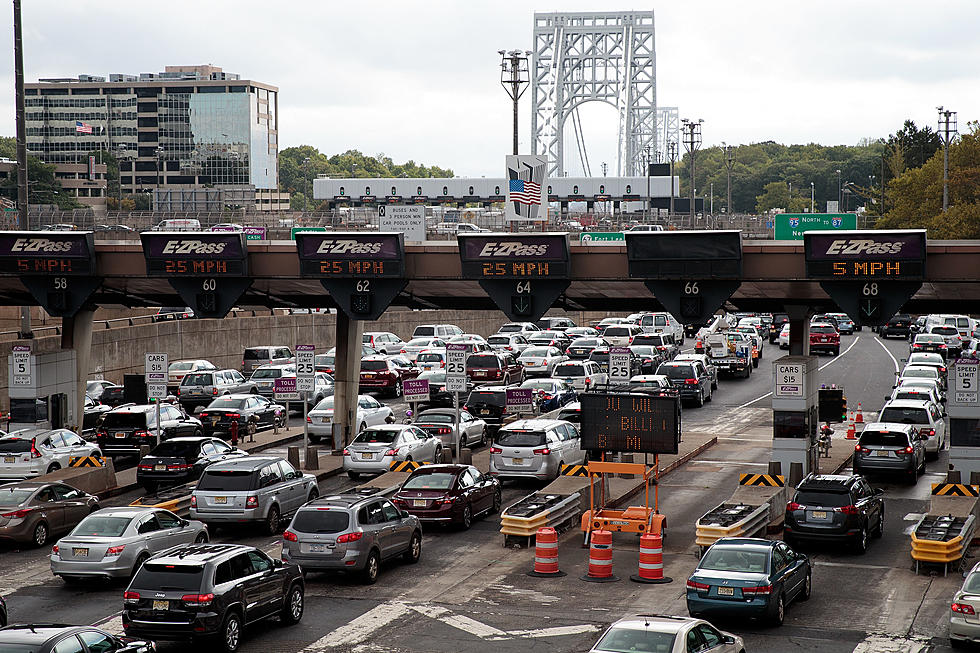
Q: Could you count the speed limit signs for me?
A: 5